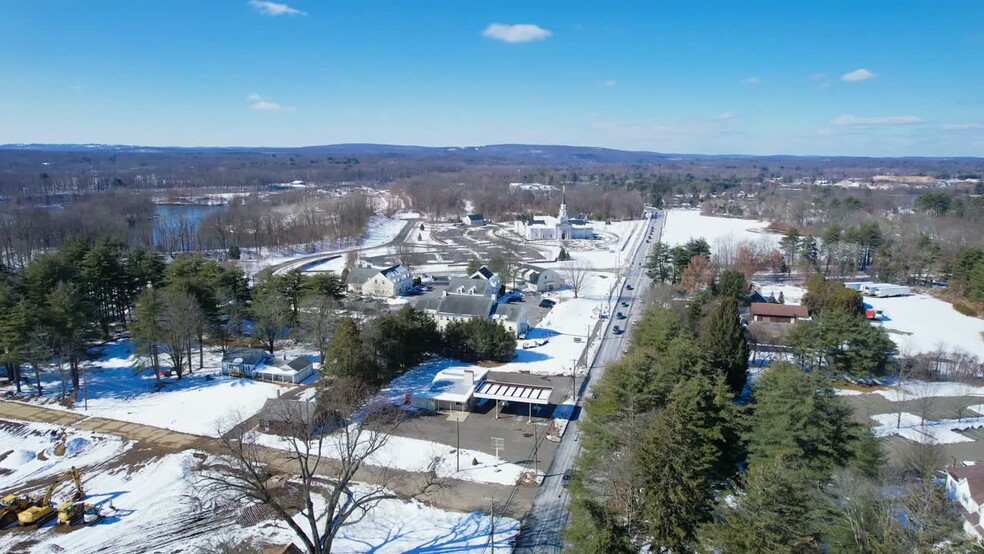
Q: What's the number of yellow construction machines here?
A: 3